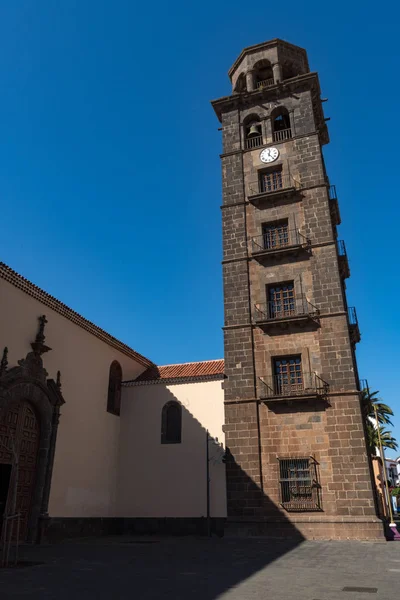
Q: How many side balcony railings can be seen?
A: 4